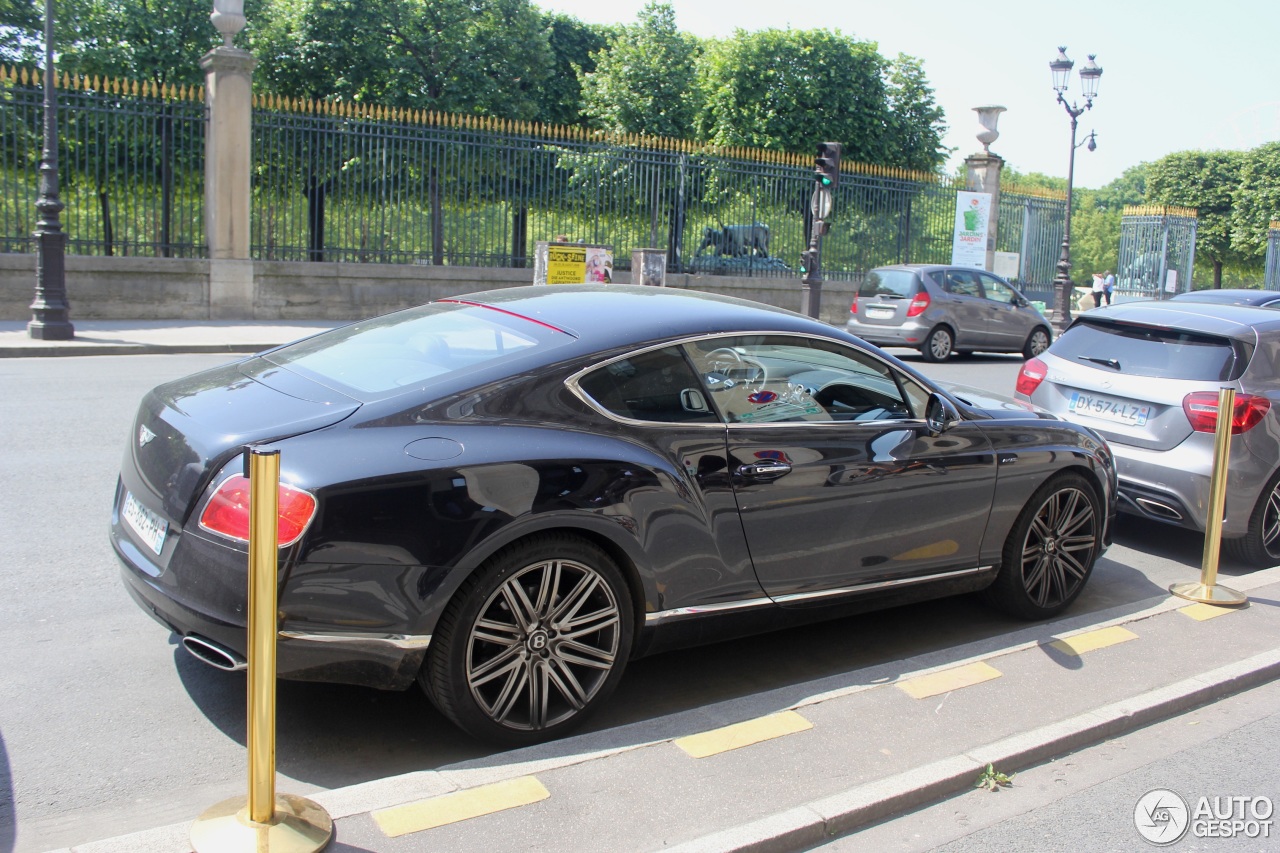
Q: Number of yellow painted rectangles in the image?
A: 5